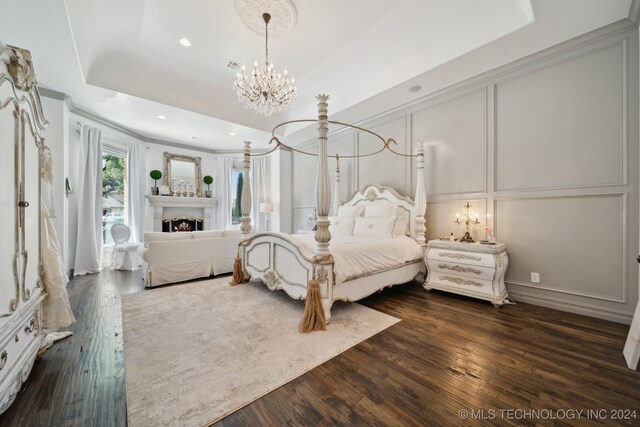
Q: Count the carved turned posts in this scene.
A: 4